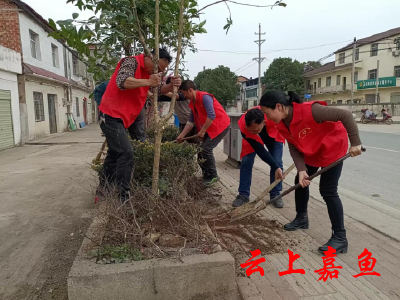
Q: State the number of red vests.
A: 4